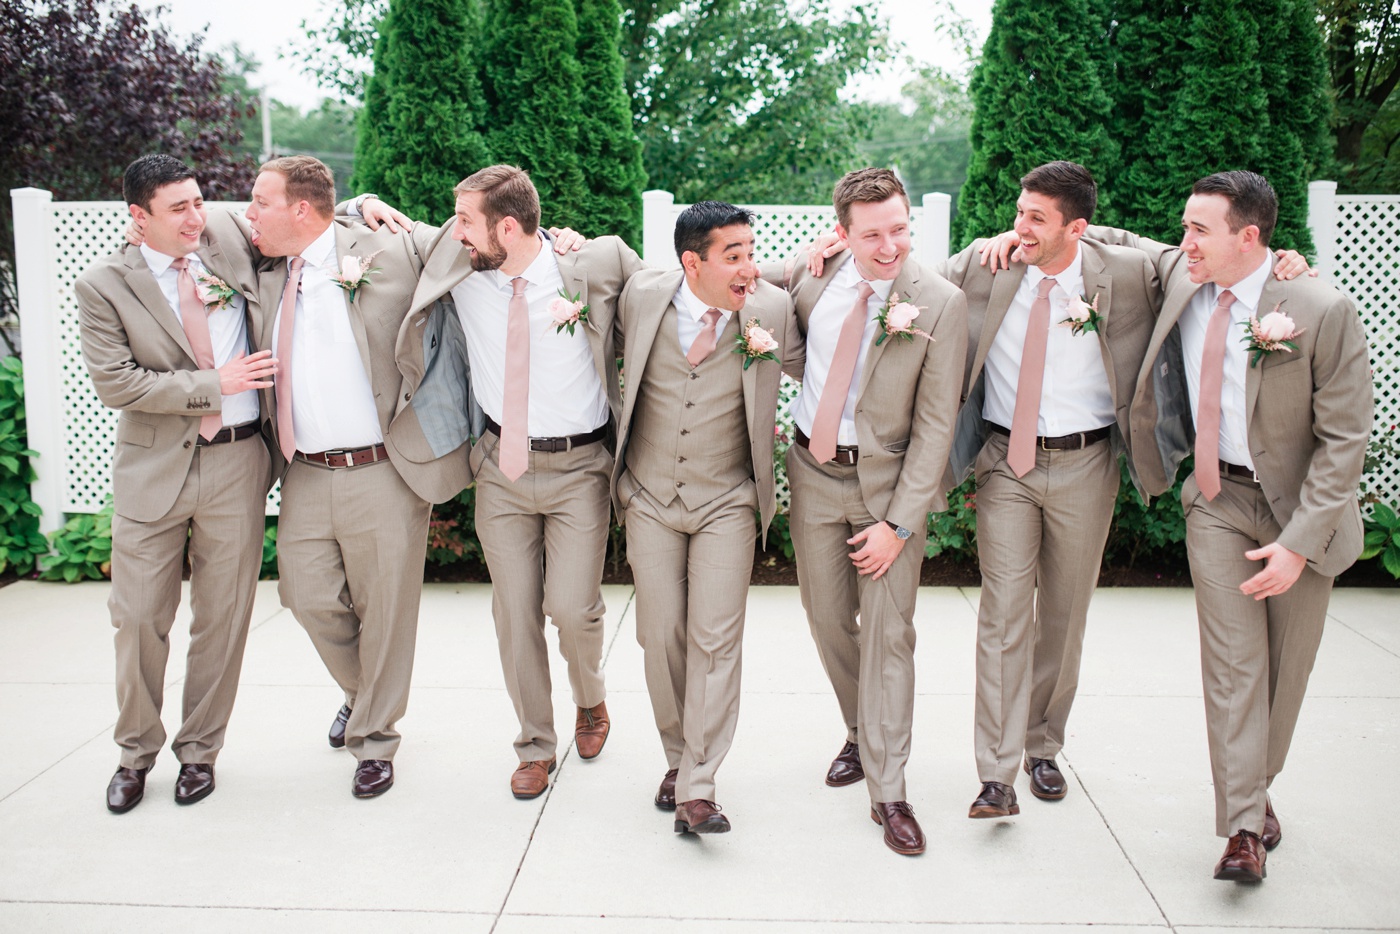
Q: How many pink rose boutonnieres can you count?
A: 7